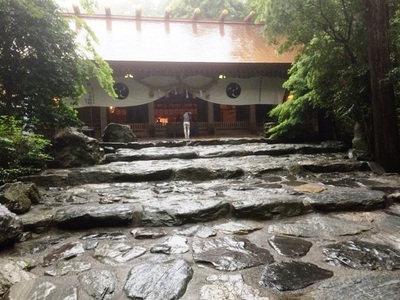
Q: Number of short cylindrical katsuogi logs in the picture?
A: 7